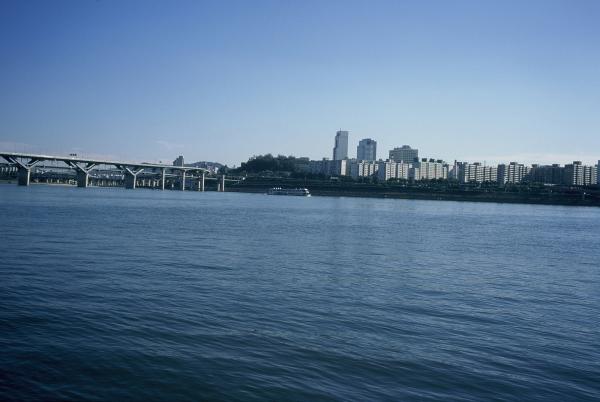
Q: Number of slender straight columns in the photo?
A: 4